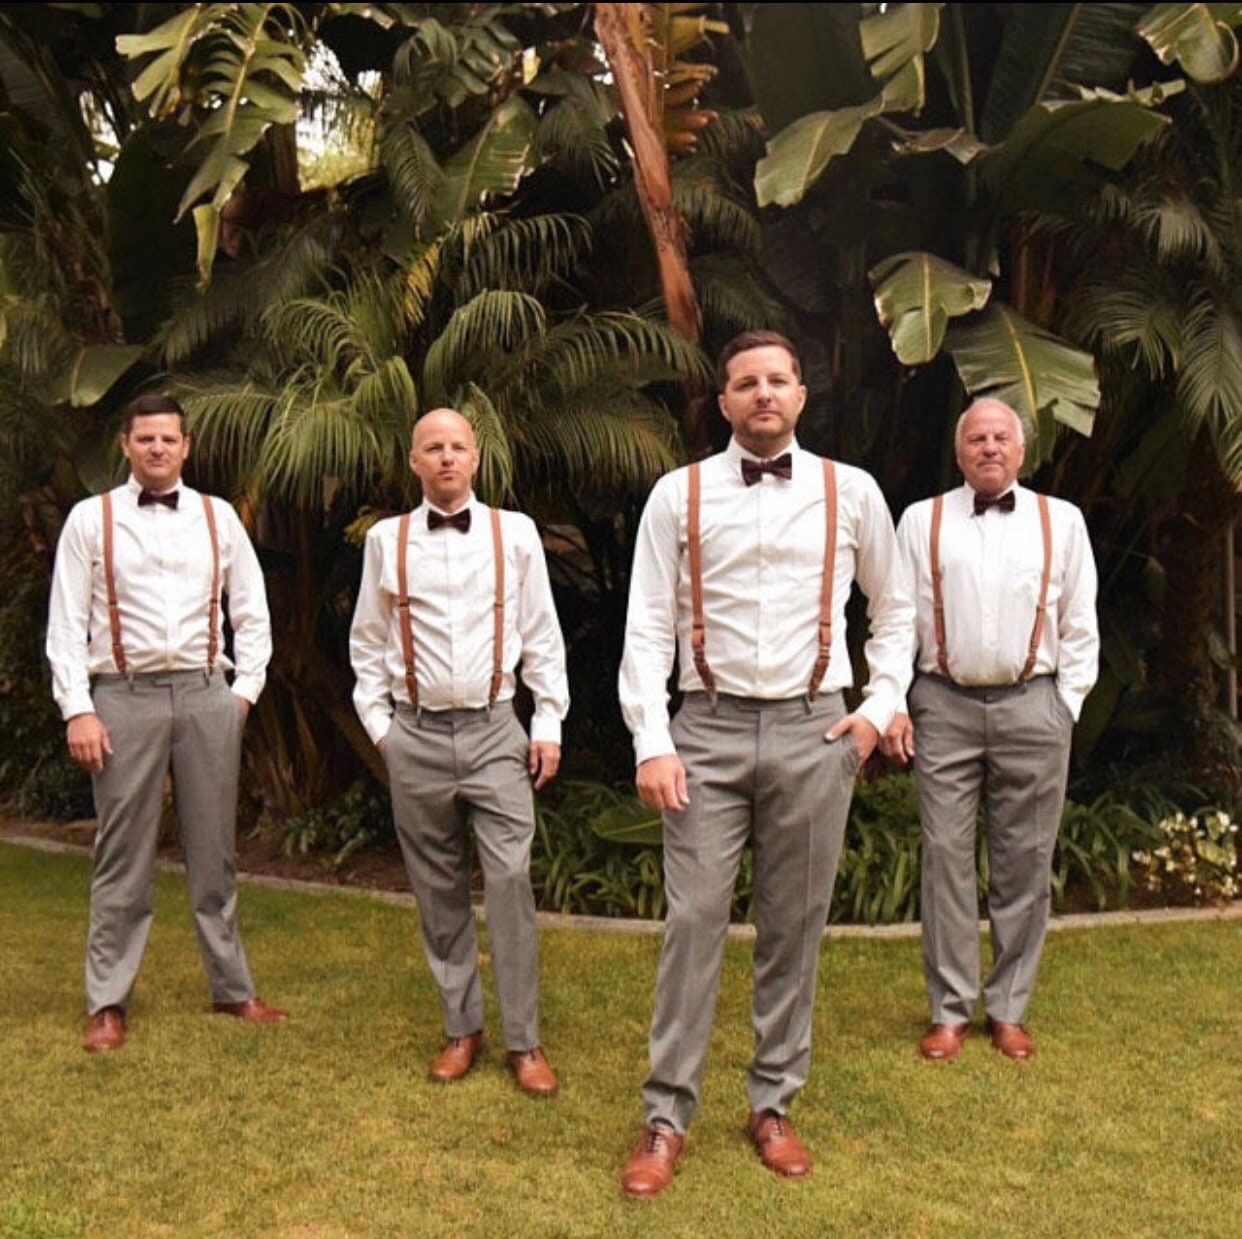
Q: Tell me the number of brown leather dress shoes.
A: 8